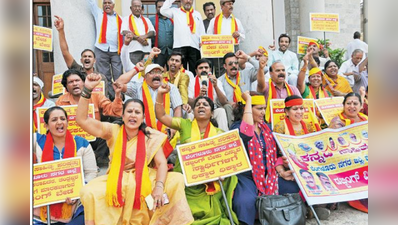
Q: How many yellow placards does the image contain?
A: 11